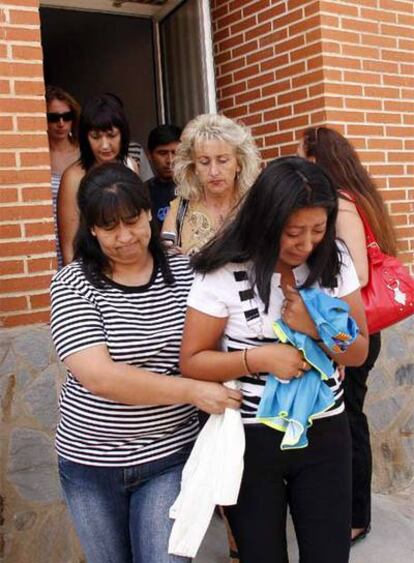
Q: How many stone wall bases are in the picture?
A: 2